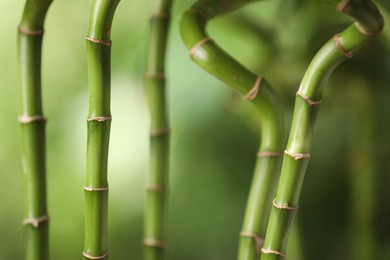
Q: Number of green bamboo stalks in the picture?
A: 5